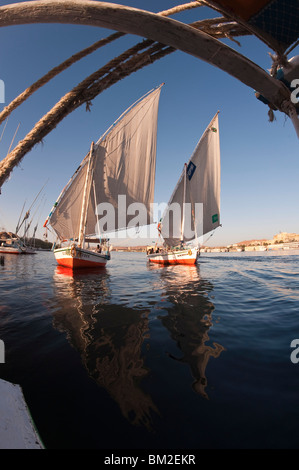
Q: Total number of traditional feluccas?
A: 2